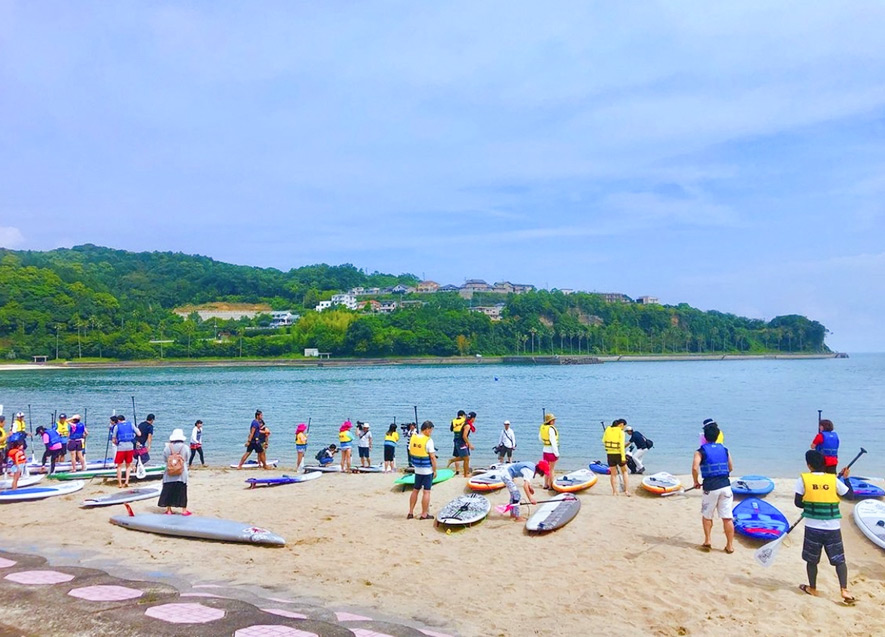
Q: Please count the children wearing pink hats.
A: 2